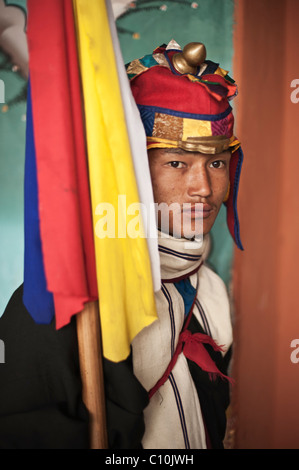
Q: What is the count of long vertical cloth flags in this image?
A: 4